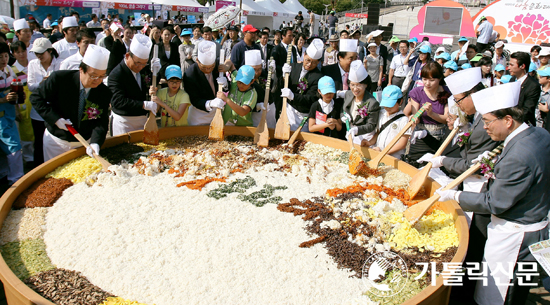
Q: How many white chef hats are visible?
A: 12